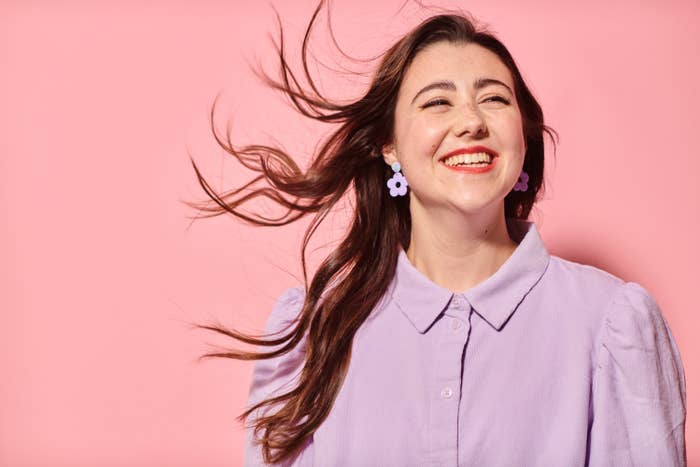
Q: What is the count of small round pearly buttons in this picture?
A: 3